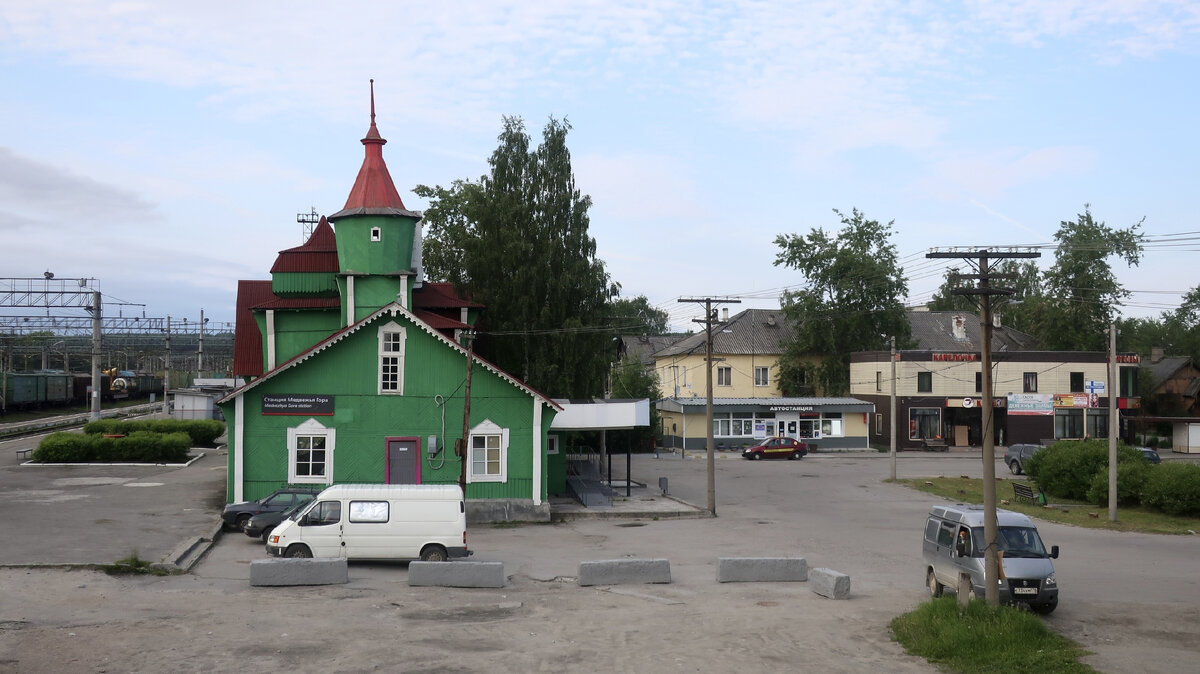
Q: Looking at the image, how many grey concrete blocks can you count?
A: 5